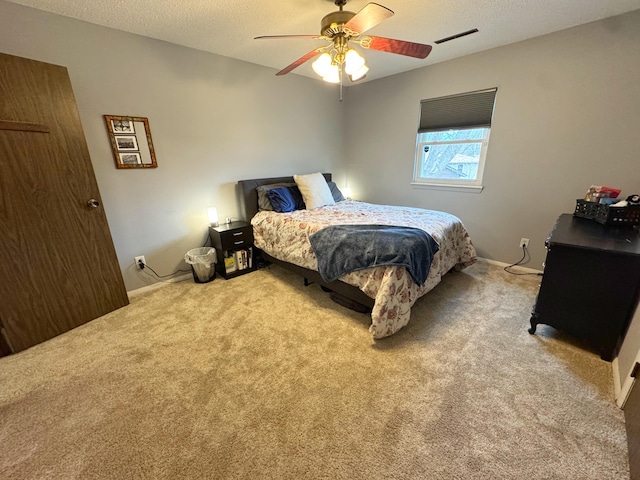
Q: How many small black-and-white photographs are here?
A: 3